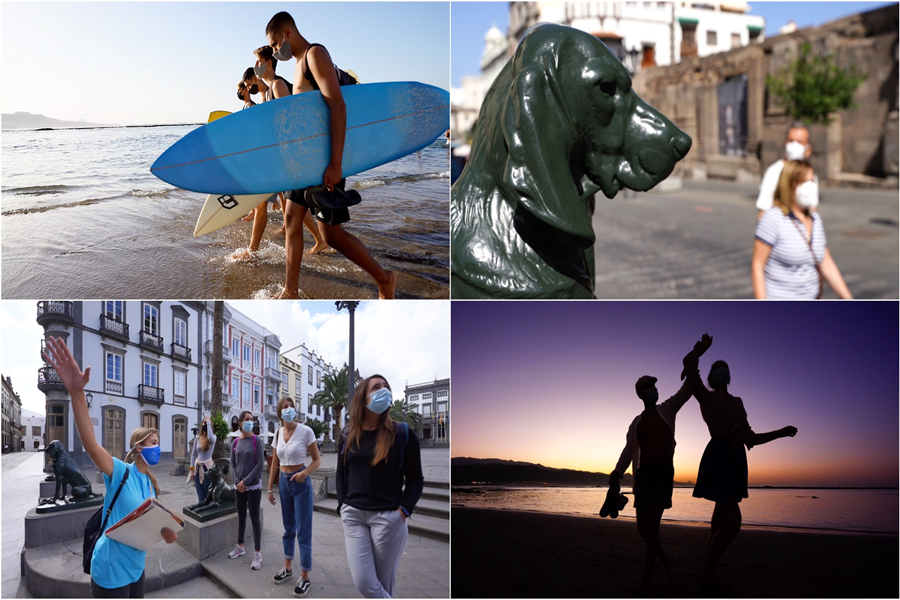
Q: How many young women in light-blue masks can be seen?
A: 3